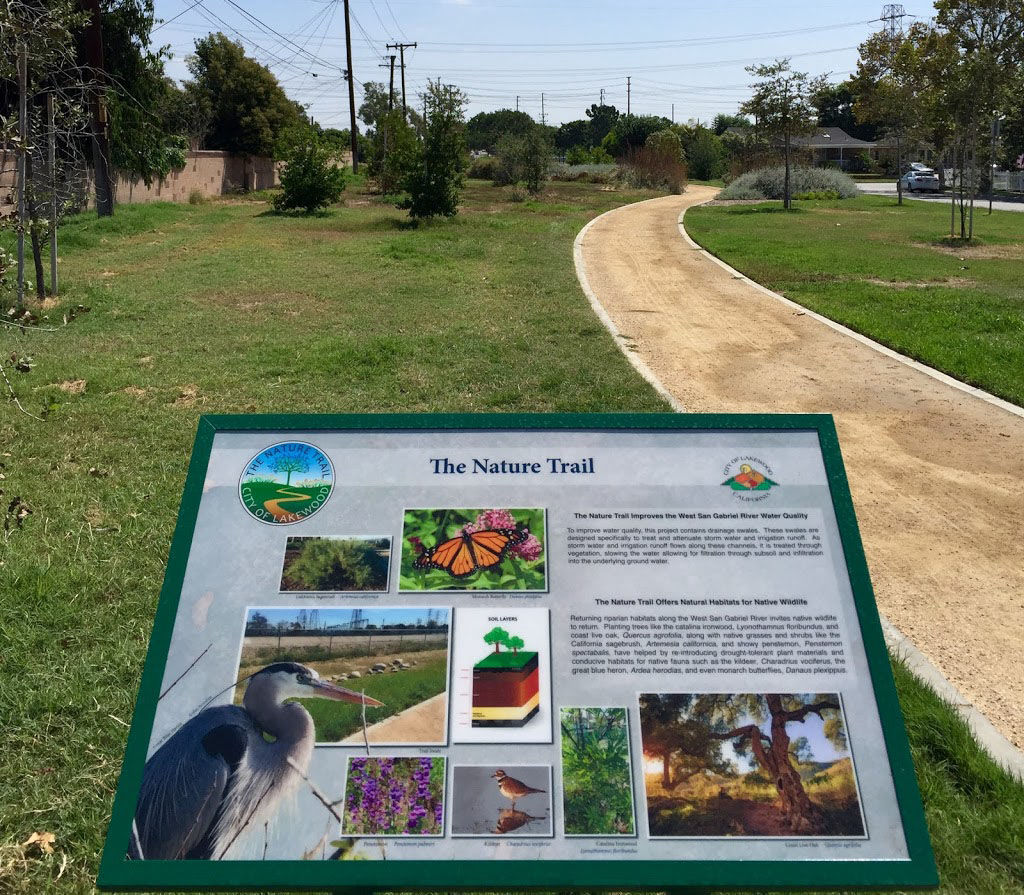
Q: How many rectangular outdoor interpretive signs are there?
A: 1